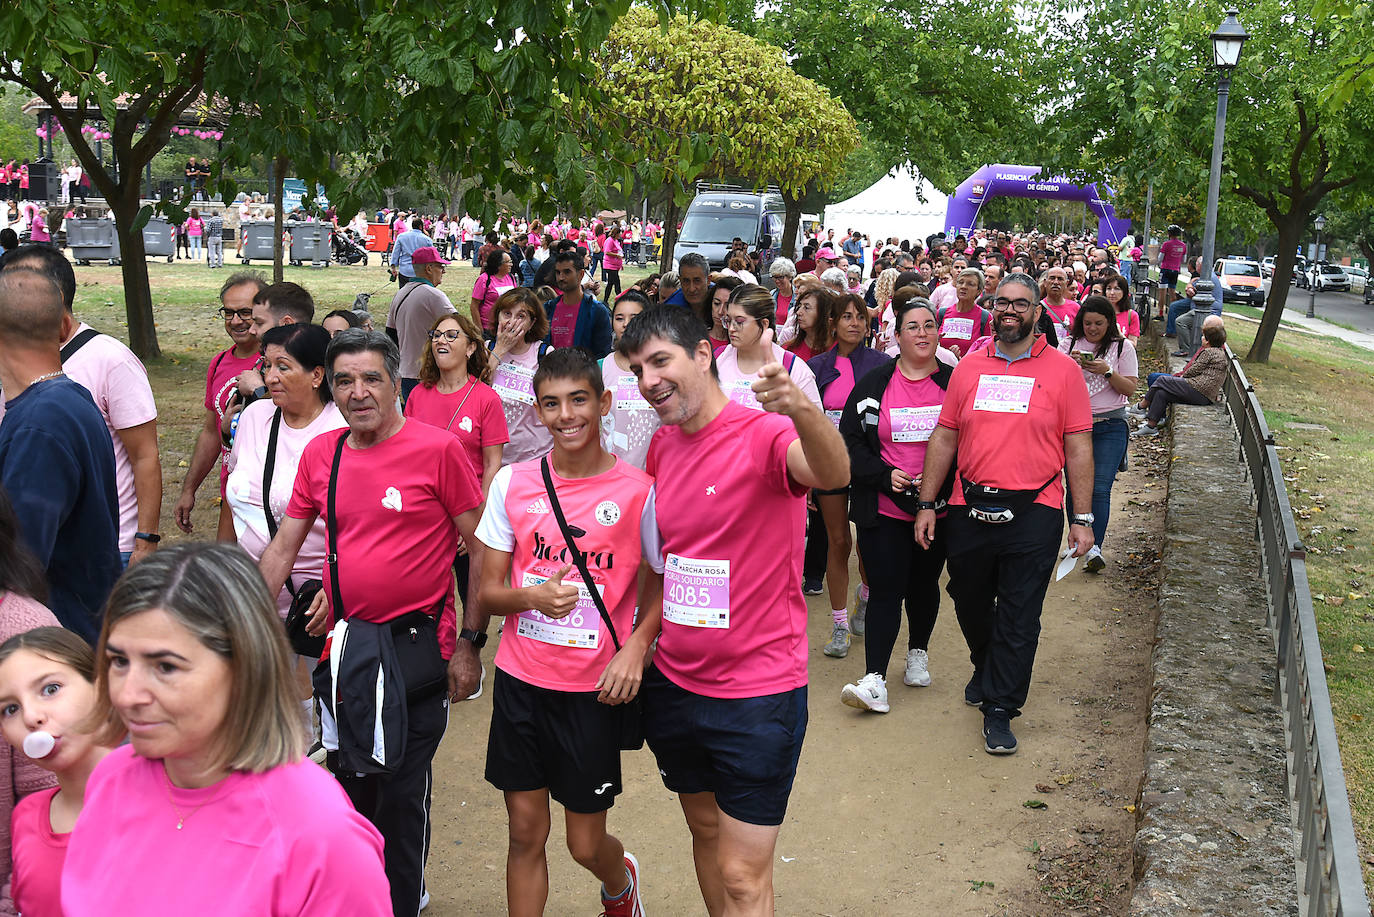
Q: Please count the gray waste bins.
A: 4